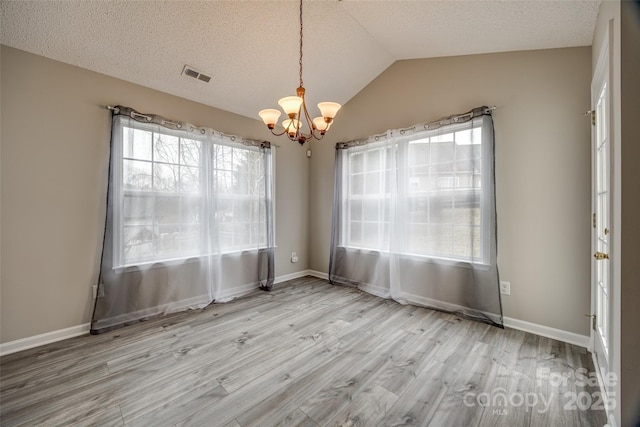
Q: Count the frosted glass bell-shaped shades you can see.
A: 5